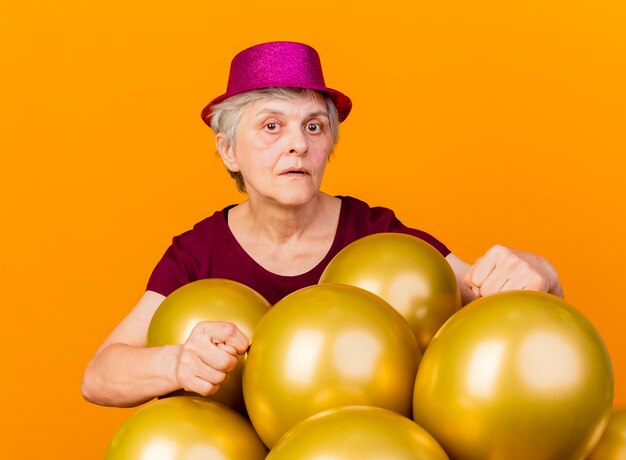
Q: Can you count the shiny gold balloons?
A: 7